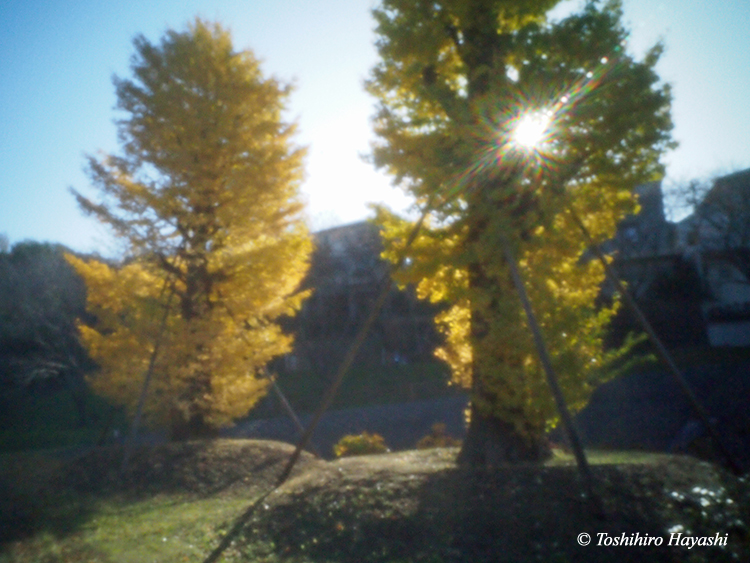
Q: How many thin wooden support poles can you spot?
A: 5